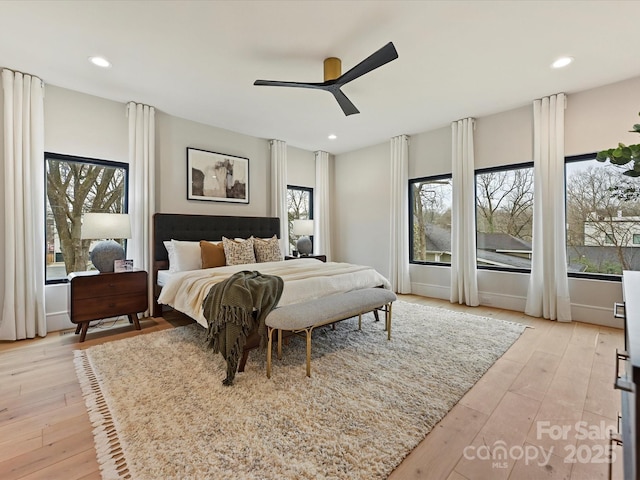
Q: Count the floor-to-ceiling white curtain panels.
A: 7